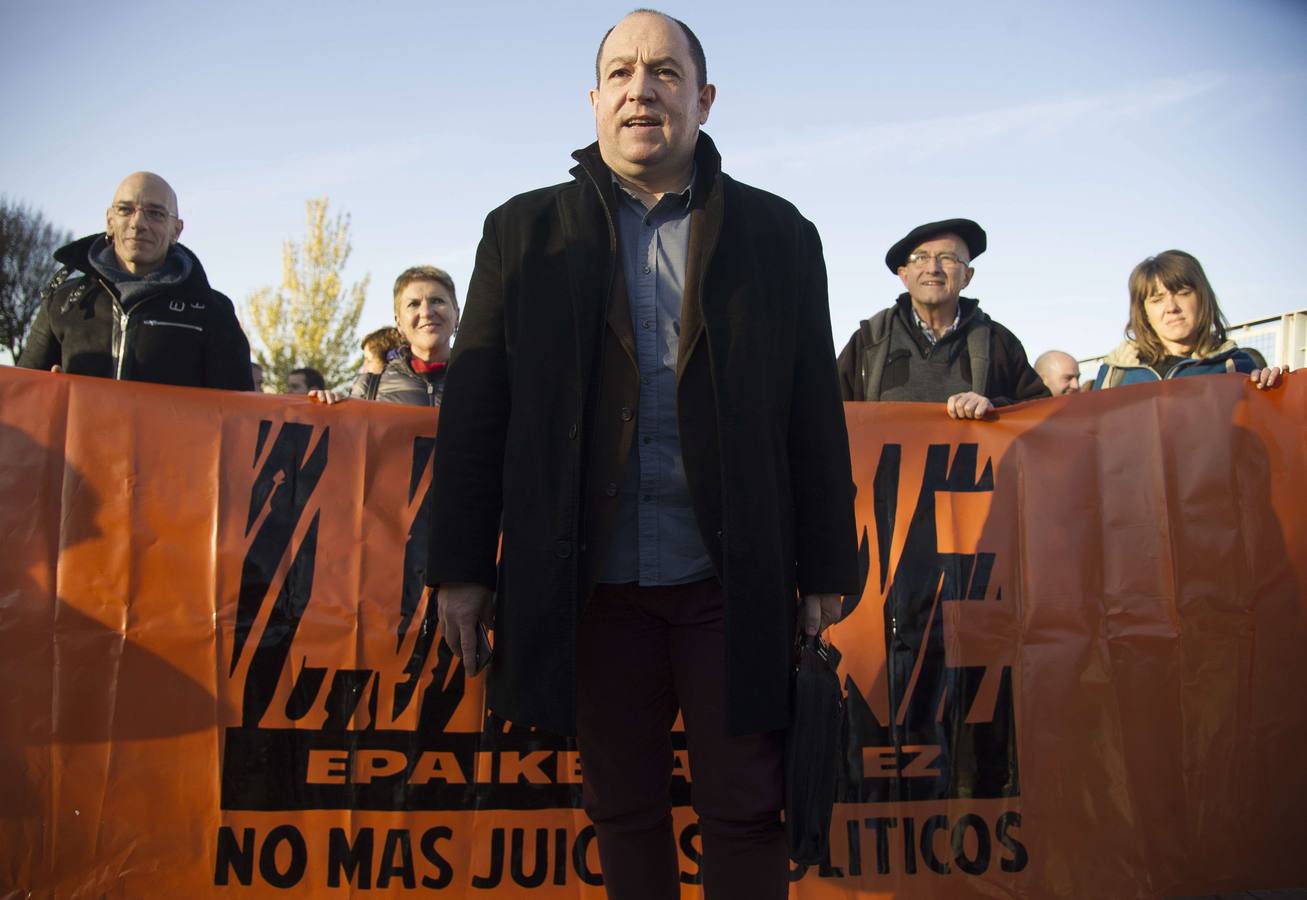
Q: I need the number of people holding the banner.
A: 4